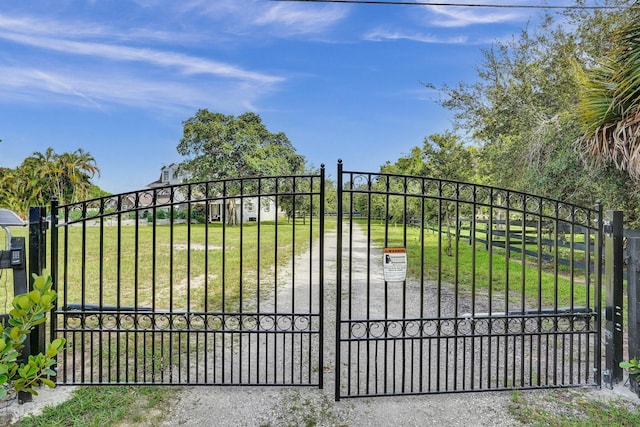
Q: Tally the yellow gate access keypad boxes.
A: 0